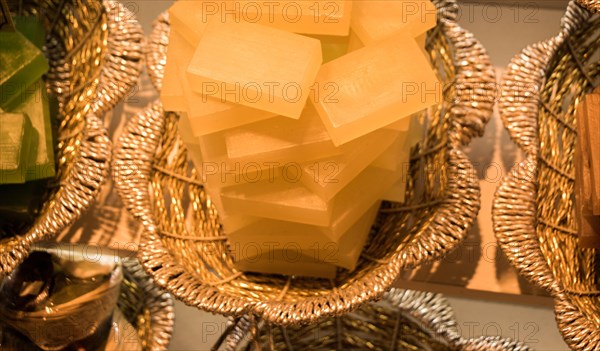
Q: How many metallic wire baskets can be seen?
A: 5